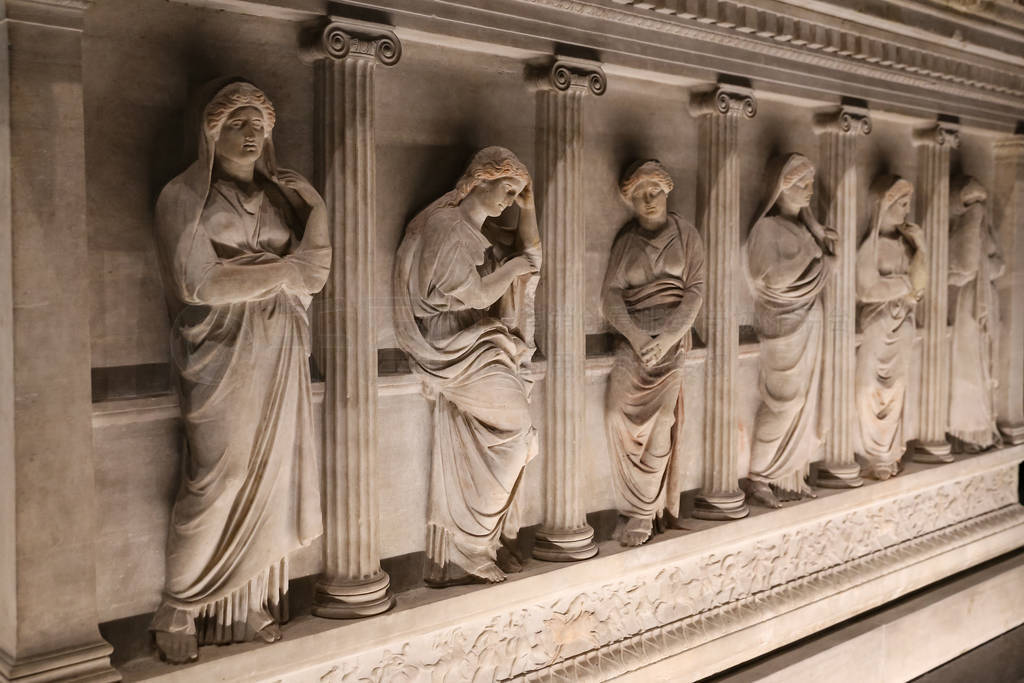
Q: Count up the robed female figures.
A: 6